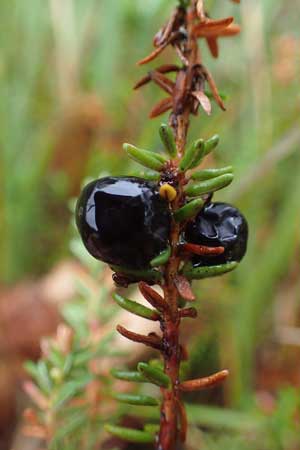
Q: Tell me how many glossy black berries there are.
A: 2